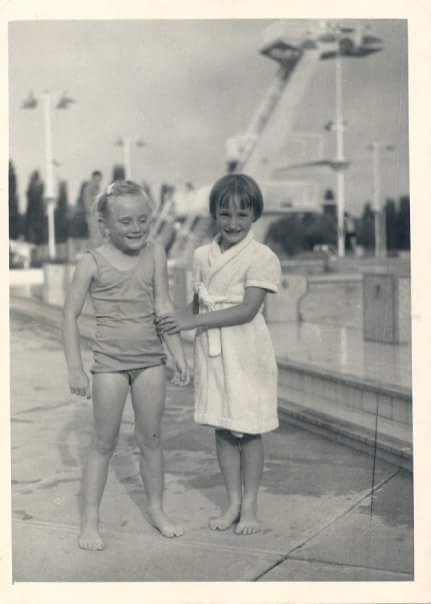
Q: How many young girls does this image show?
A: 2